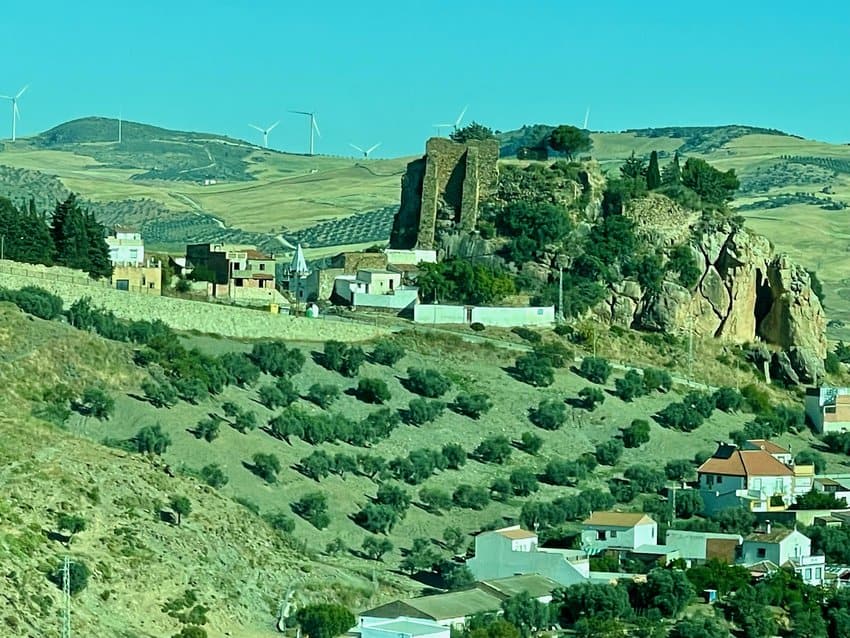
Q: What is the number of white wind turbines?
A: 7